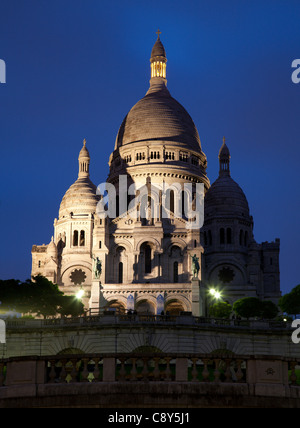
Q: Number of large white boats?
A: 0